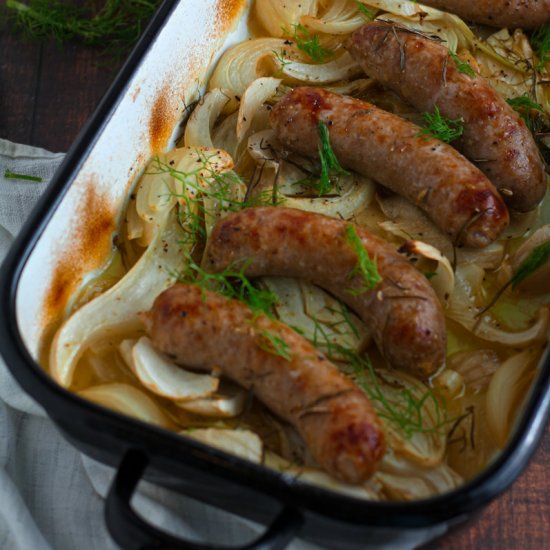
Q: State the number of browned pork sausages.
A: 5